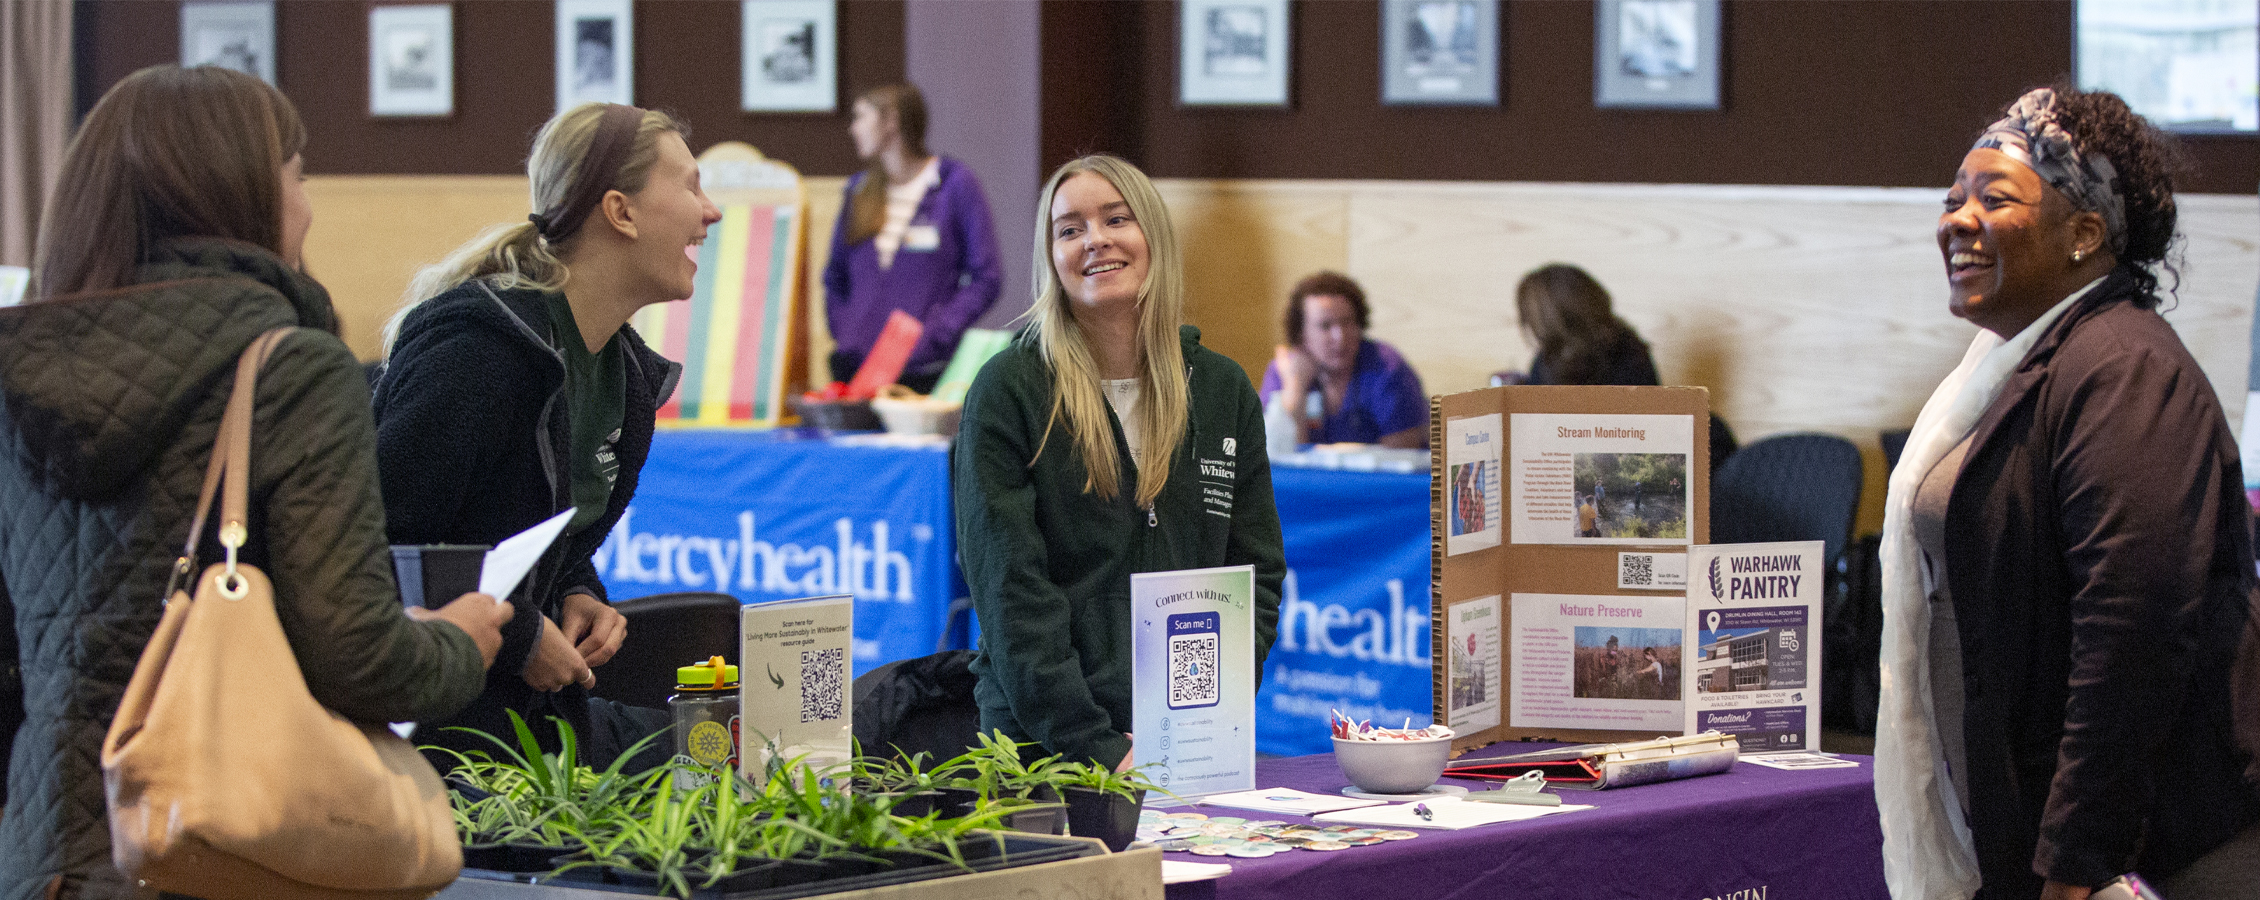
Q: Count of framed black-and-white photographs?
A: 7